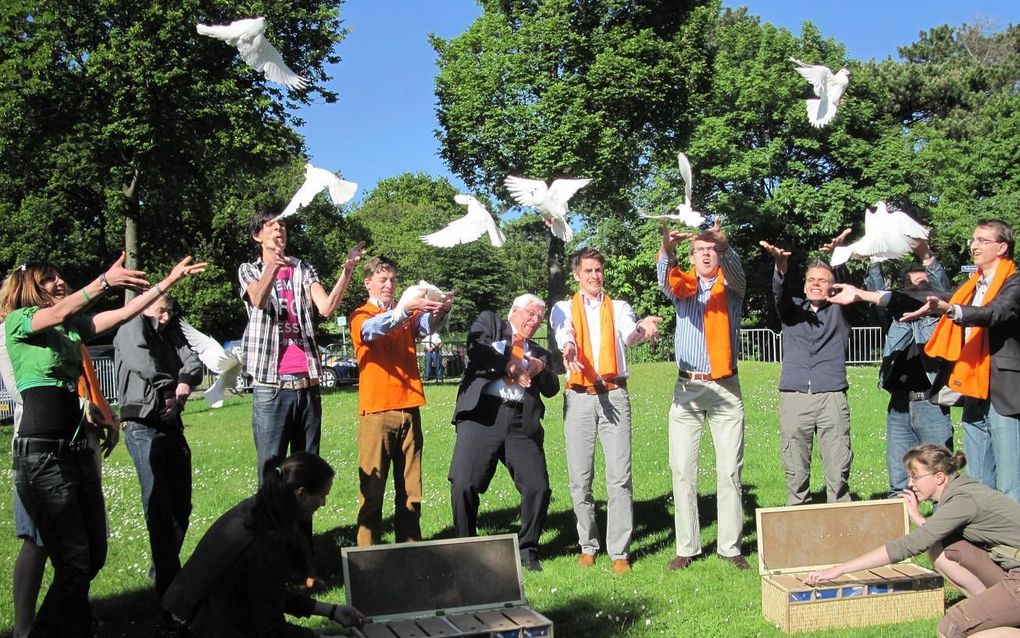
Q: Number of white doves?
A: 9